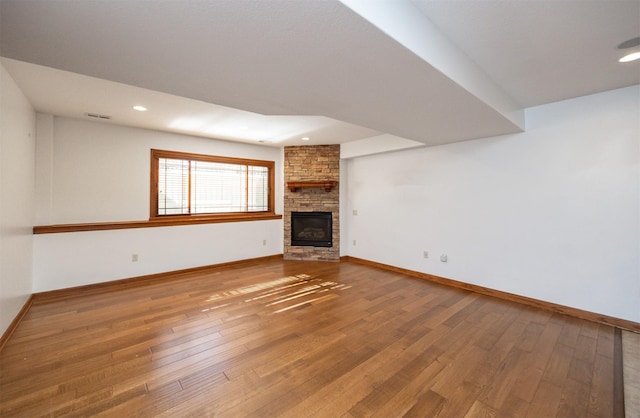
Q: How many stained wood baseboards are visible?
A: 3